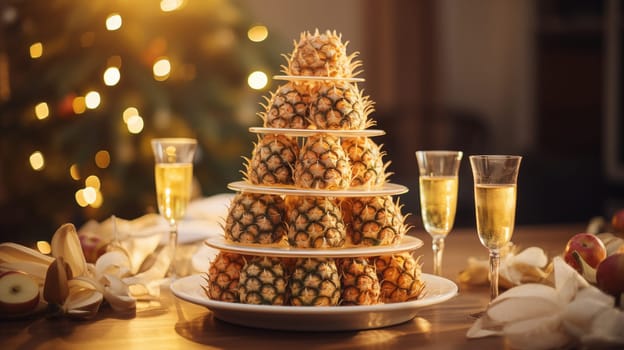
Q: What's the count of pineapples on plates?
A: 14